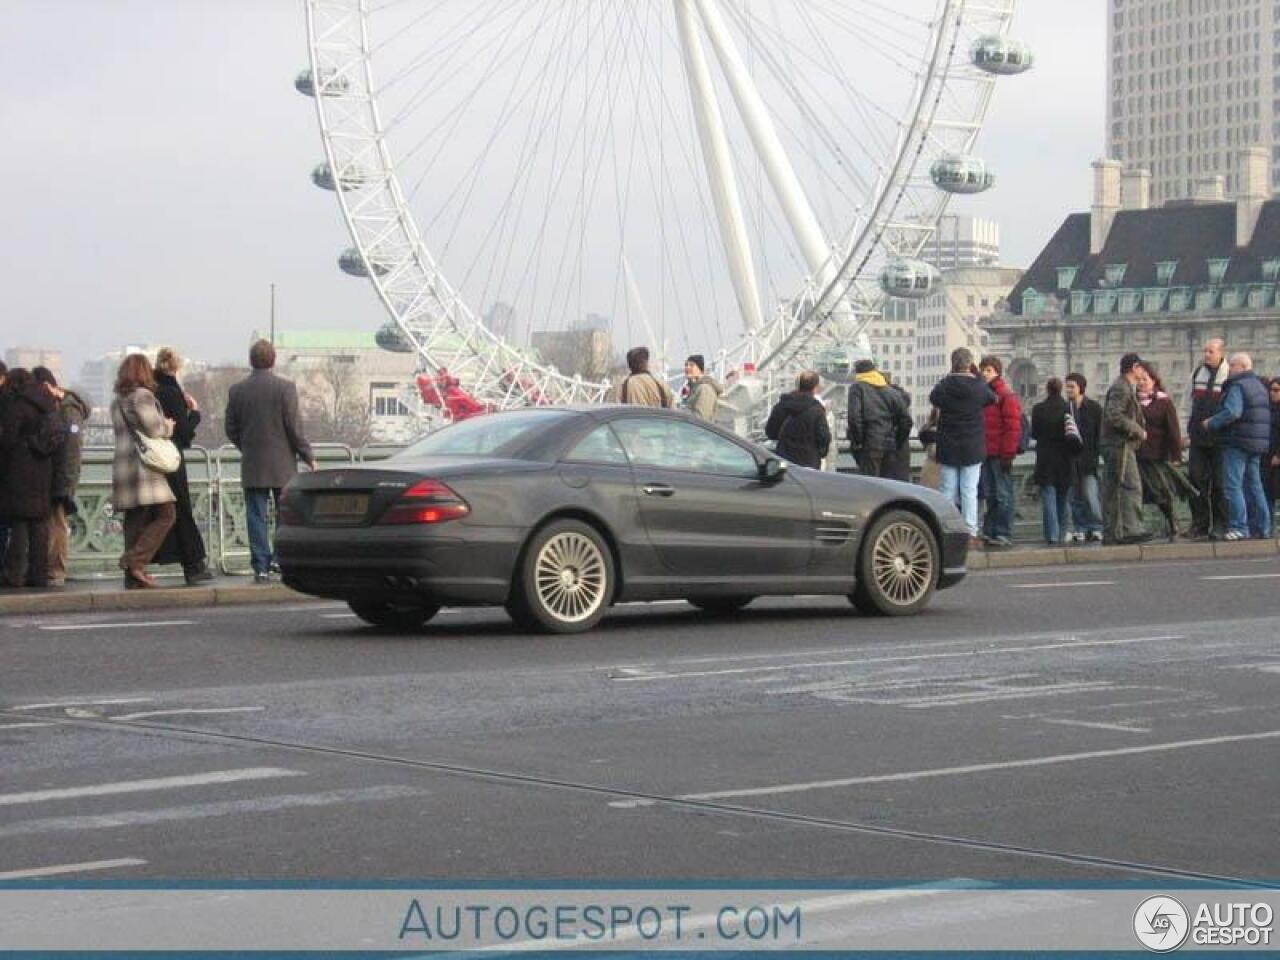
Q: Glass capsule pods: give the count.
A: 8